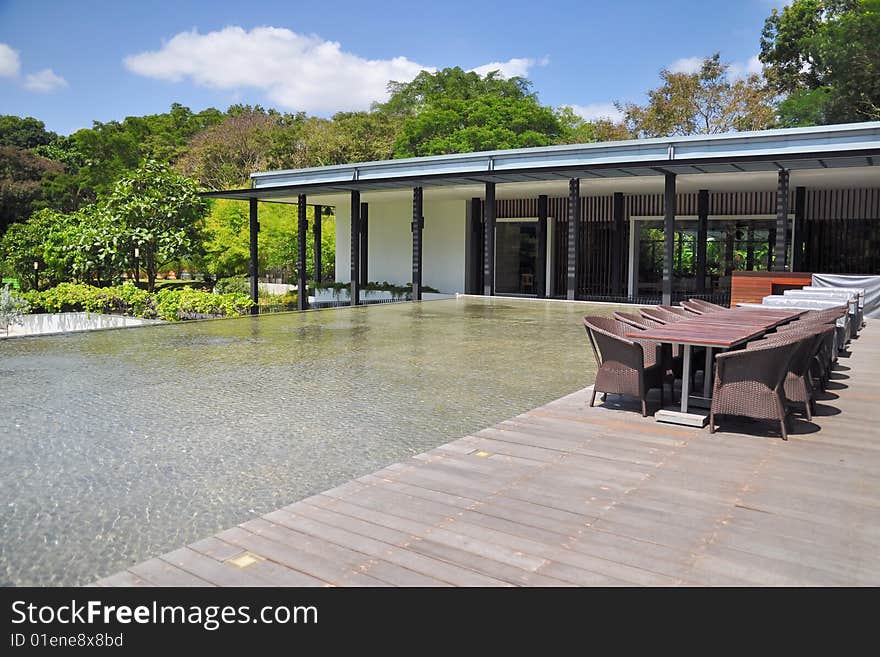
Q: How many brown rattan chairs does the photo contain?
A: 12